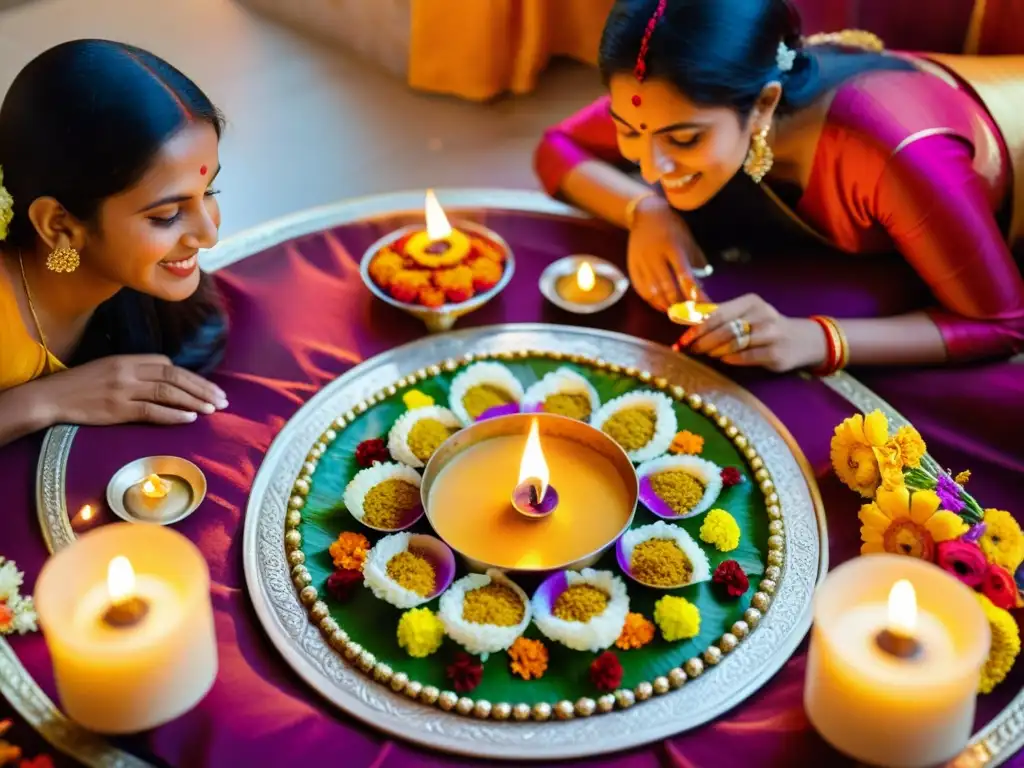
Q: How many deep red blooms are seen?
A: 6